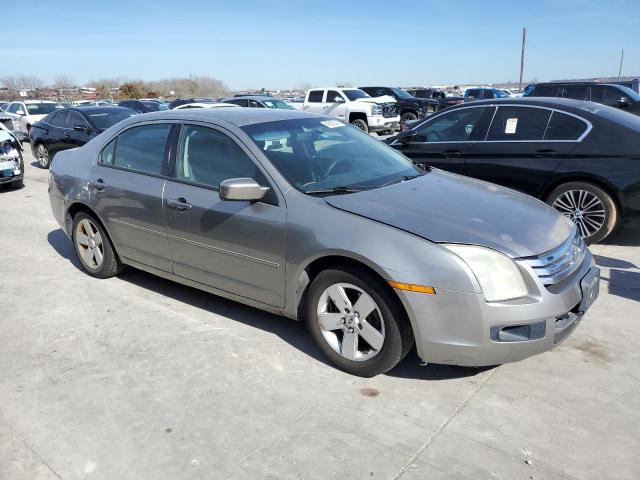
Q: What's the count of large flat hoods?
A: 1